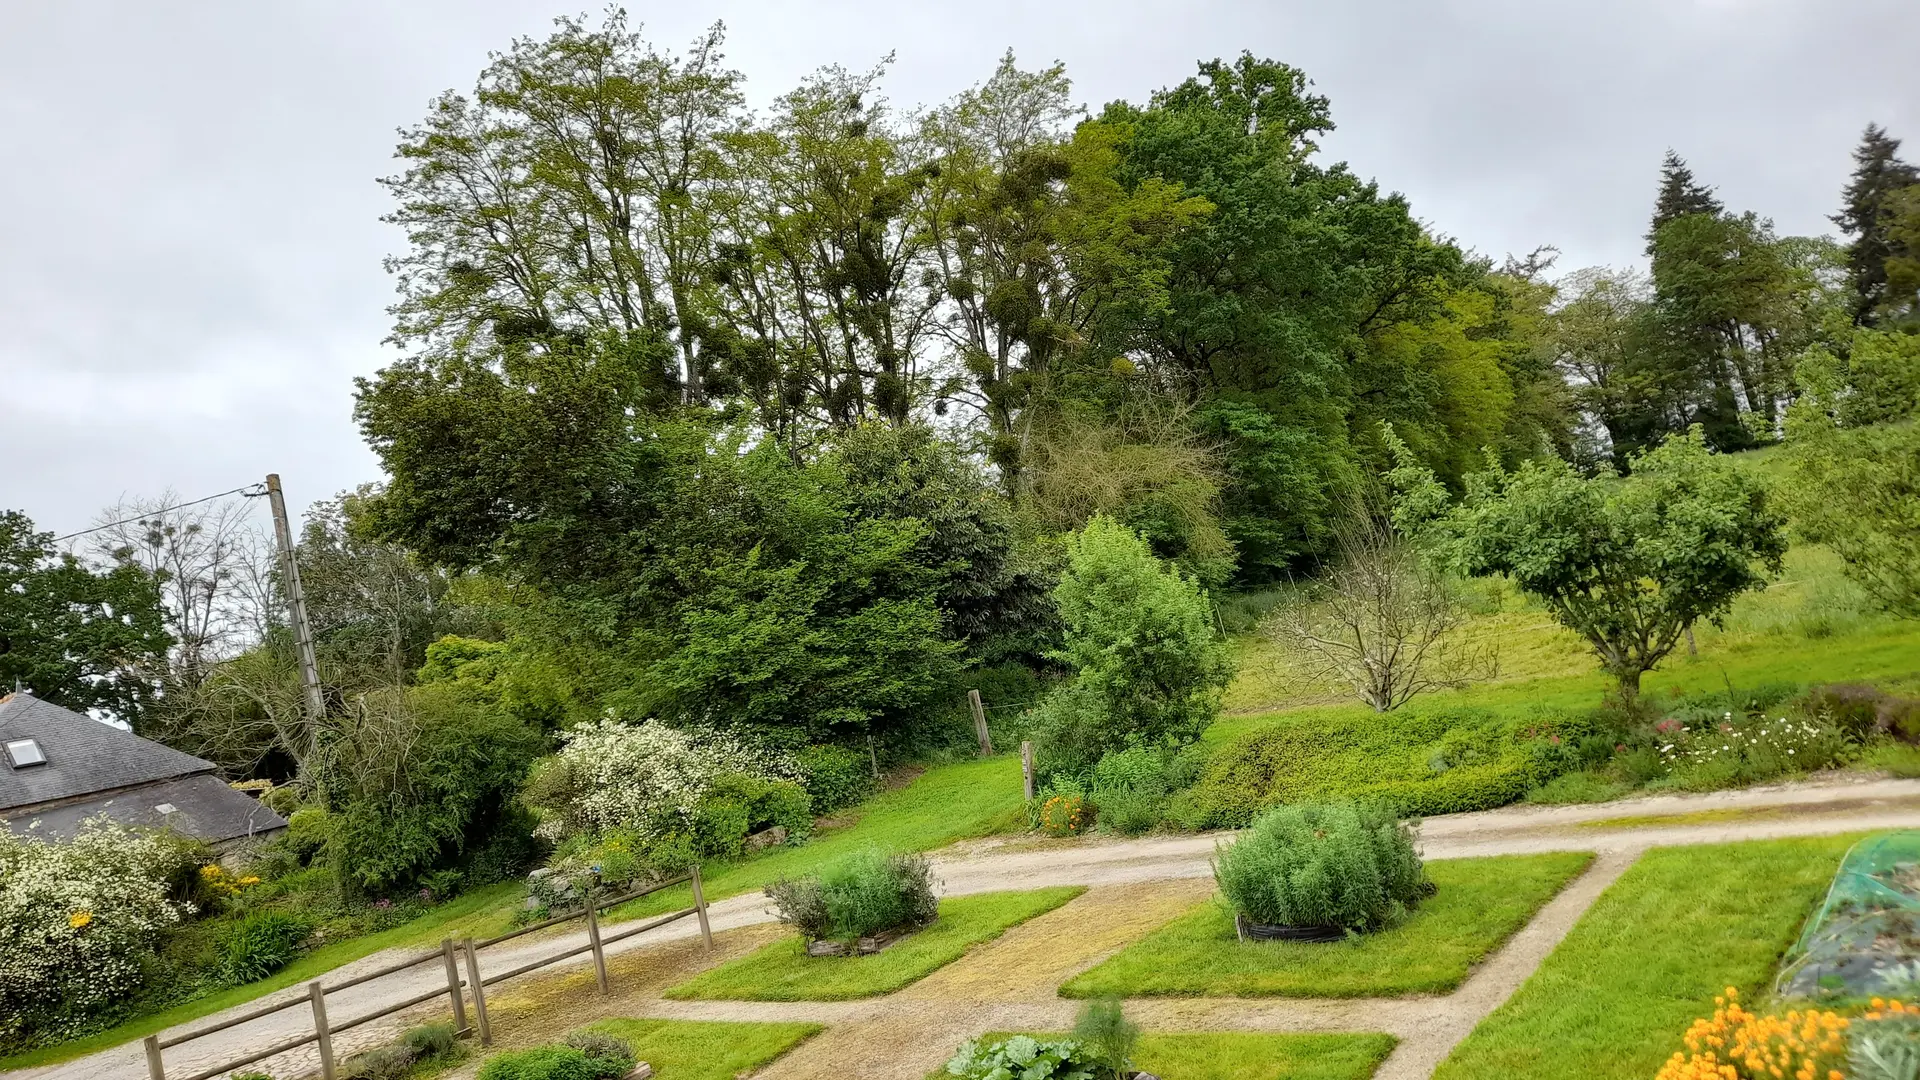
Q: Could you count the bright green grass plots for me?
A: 5